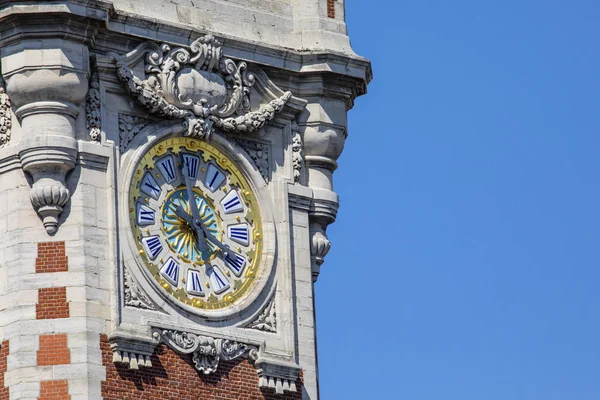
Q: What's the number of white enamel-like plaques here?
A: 12